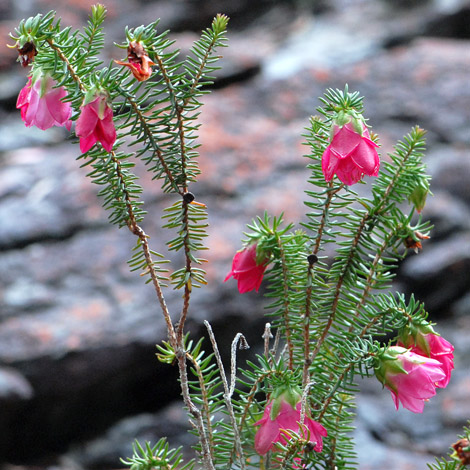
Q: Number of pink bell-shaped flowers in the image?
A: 7